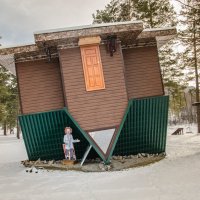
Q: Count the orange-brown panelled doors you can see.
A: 1